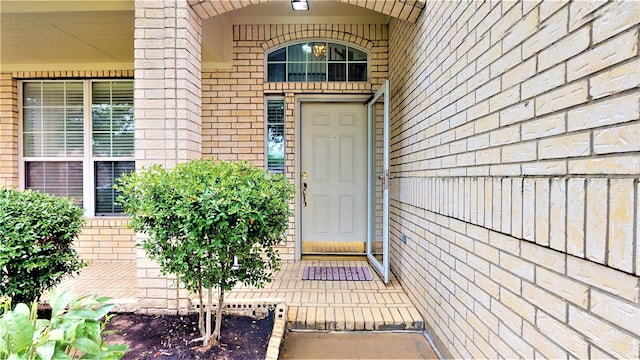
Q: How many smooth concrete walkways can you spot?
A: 1